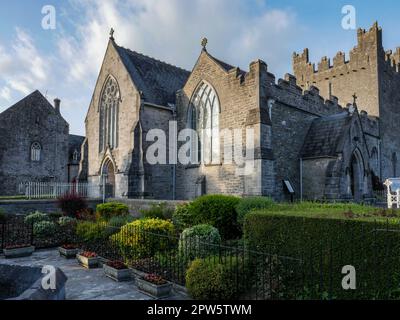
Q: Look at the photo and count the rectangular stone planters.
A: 5